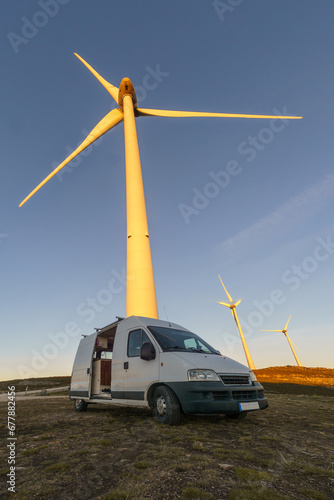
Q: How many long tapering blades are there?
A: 9